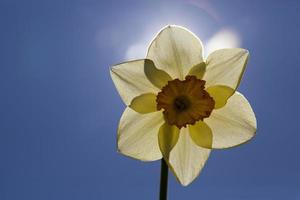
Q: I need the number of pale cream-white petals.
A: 6